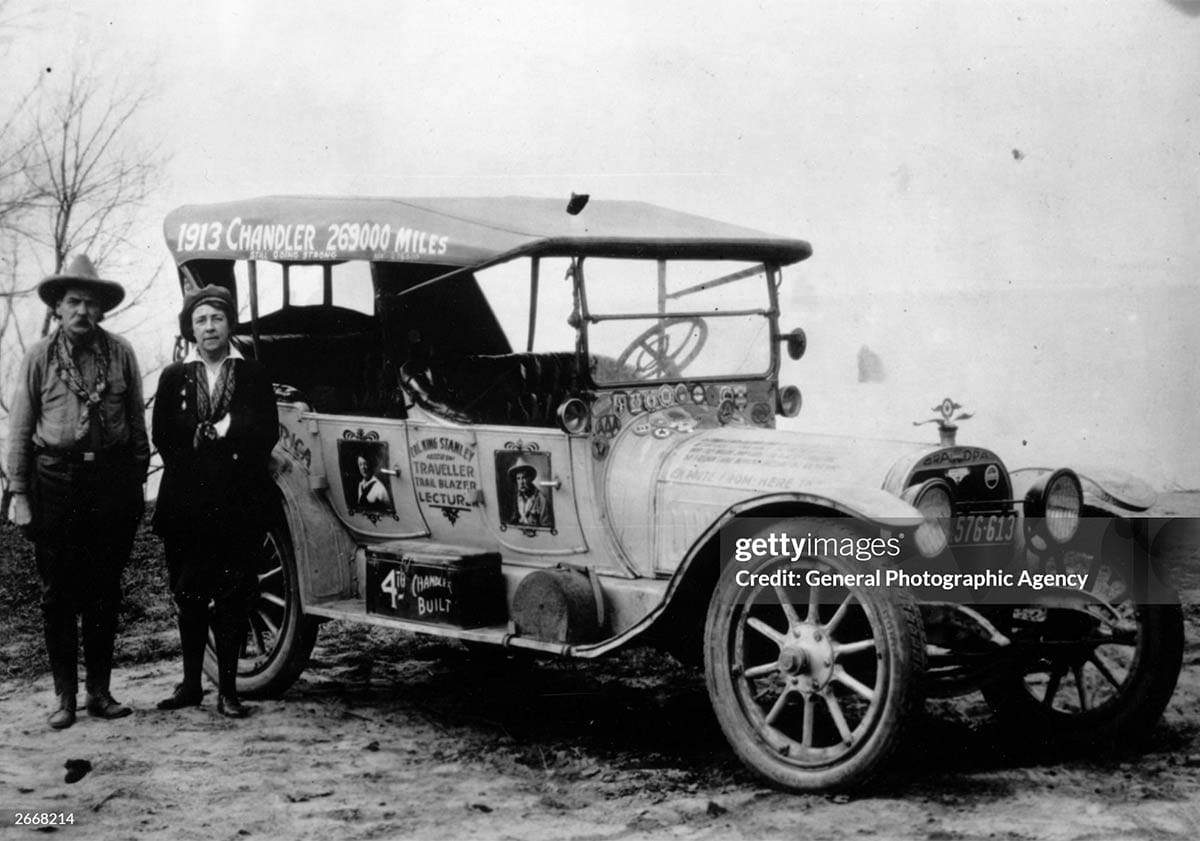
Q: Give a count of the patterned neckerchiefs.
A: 2